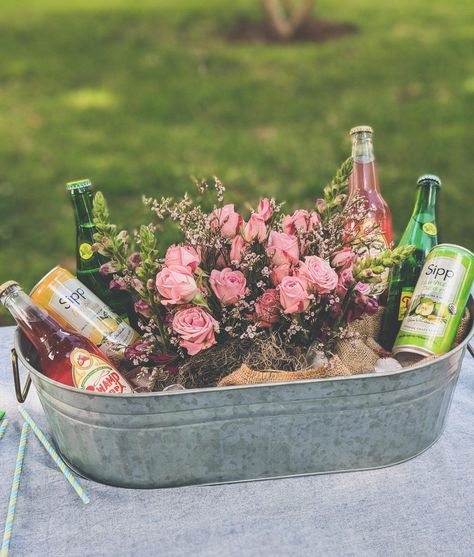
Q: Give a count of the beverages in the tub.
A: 6